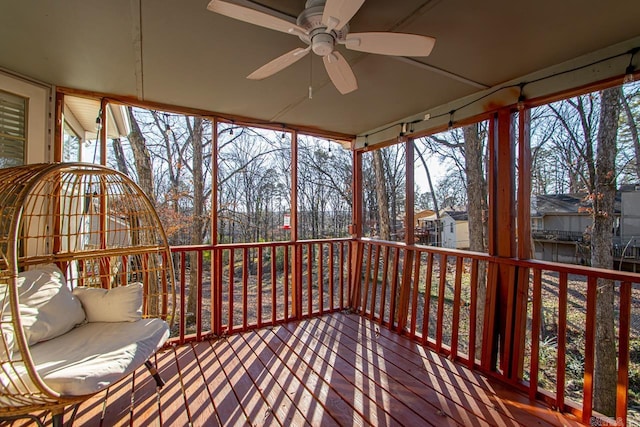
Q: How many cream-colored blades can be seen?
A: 5